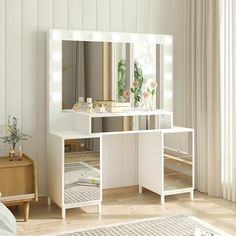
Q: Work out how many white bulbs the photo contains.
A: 13